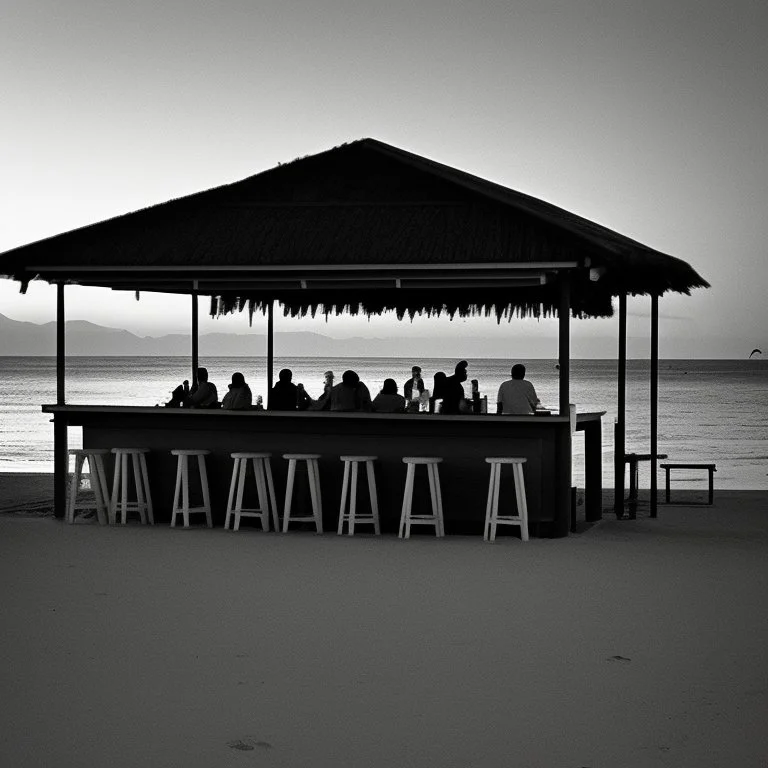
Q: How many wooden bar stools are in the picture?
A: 8